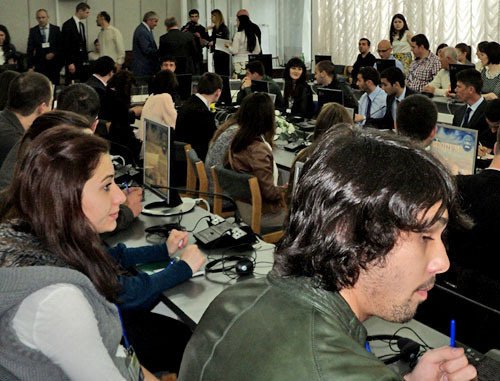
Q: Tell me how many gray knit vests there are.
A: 1